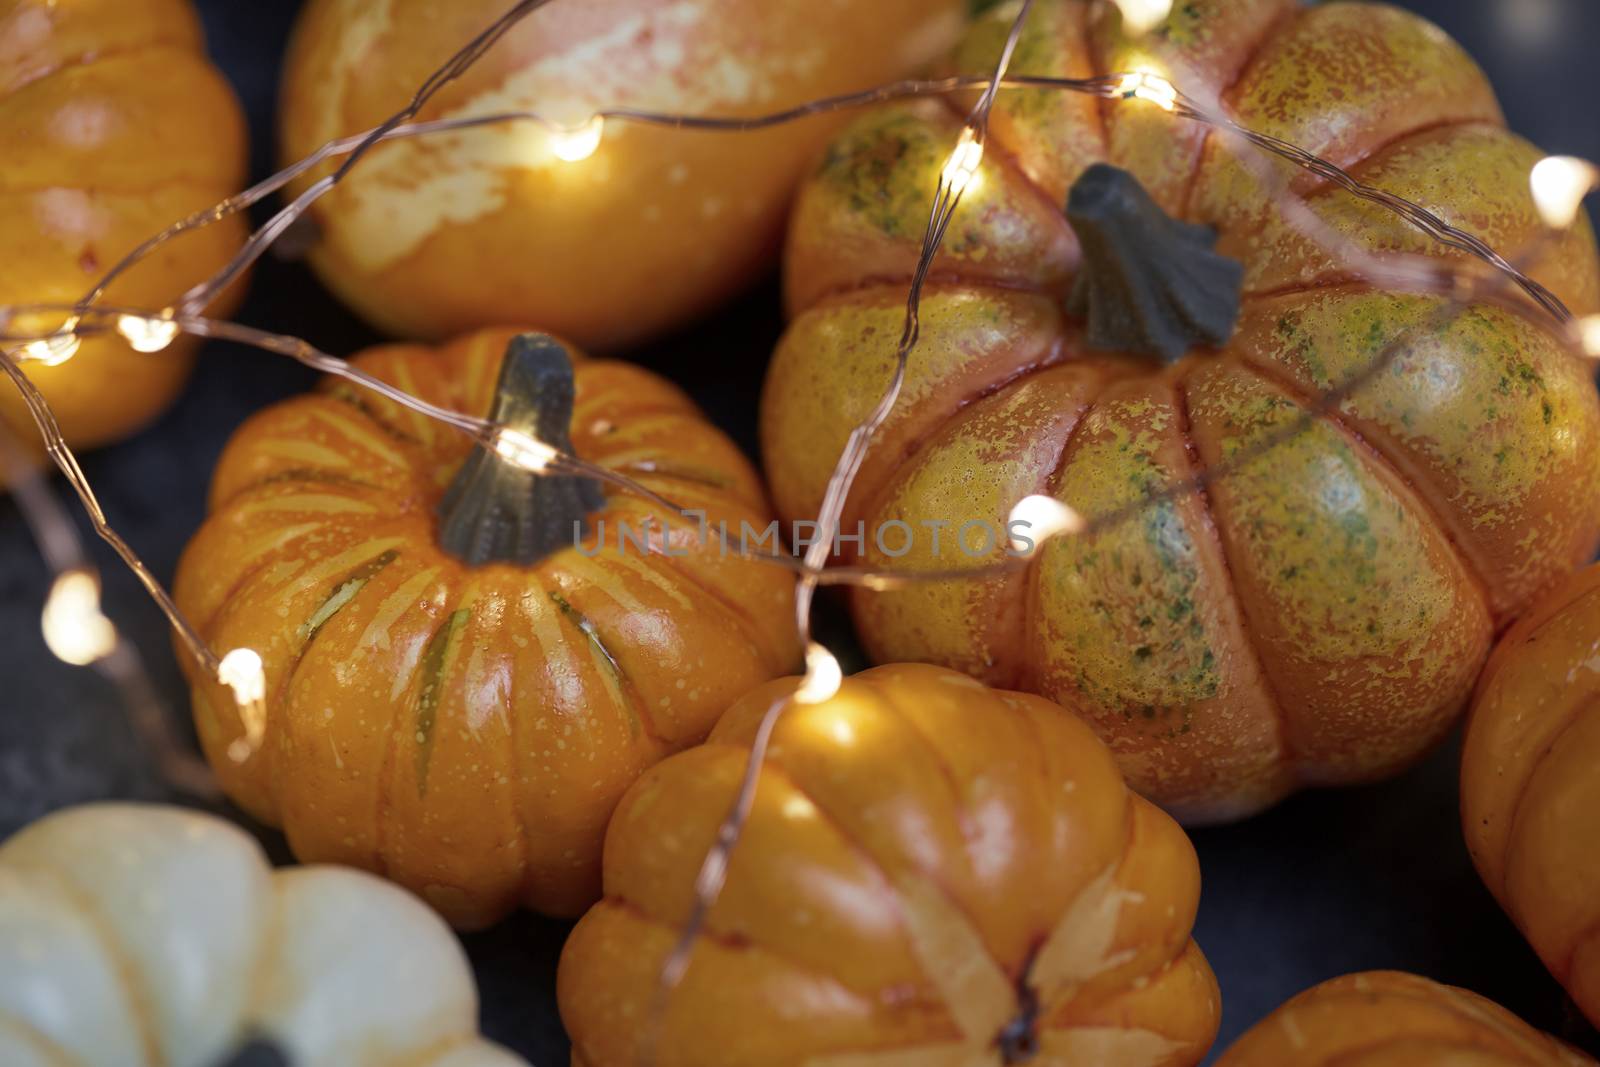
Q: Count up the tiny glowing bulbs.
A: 13